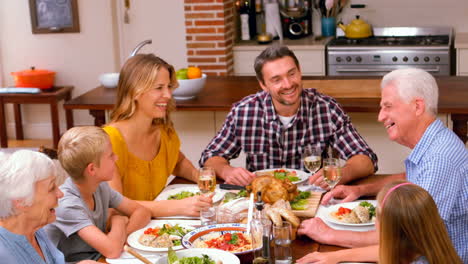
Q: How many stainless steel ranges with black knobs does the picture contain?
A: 1